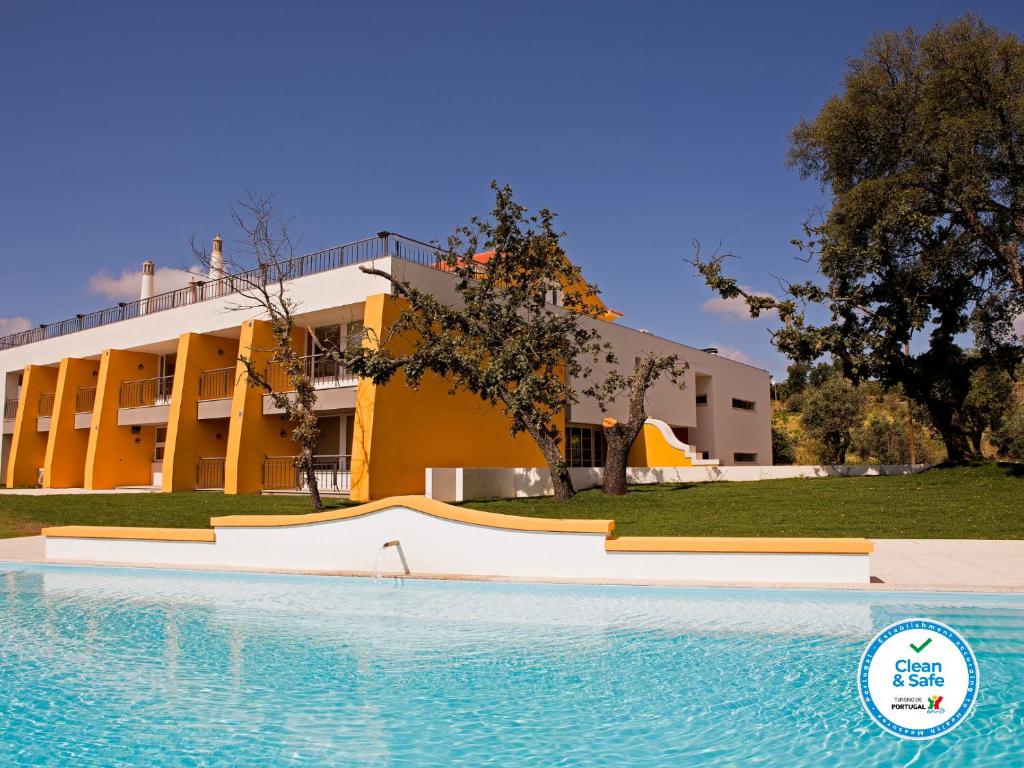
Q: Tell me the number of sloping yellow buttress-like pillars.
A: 6